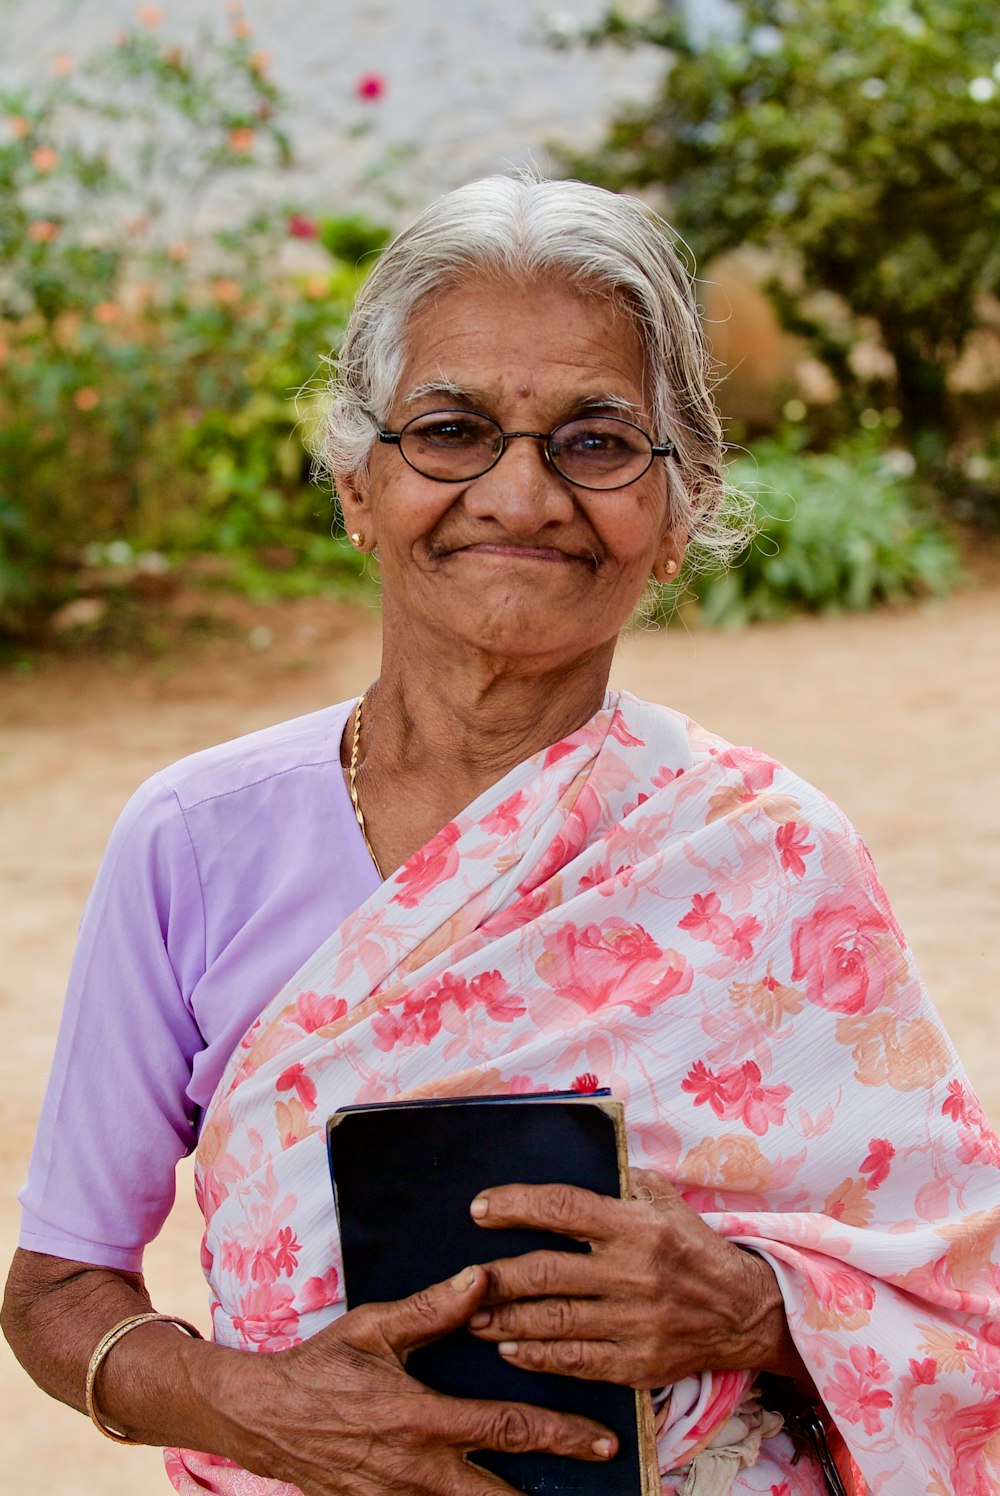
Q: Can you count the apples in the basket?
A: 0